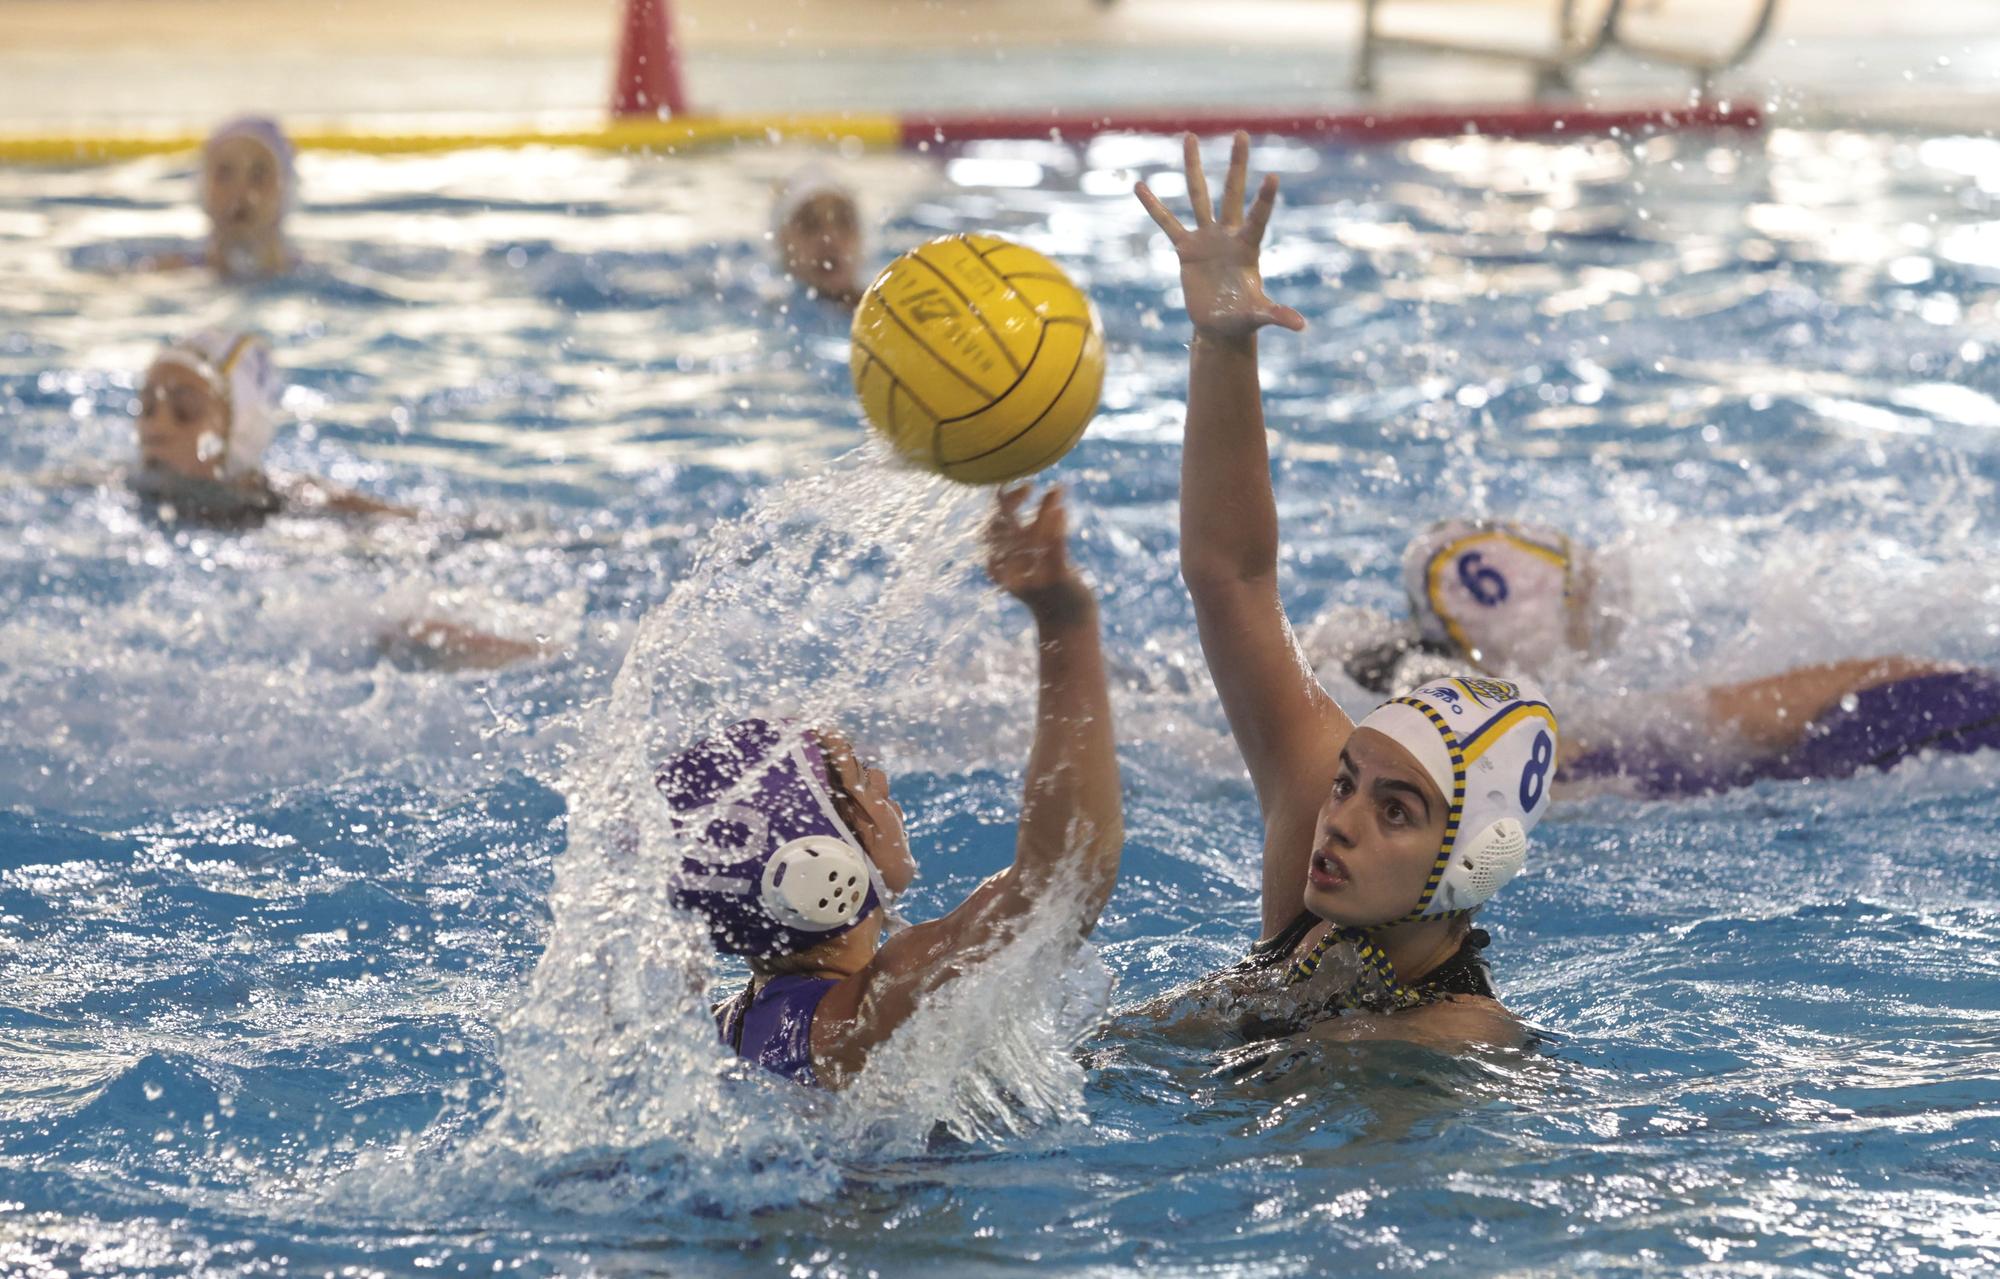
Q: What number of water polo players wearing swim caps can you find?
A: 6